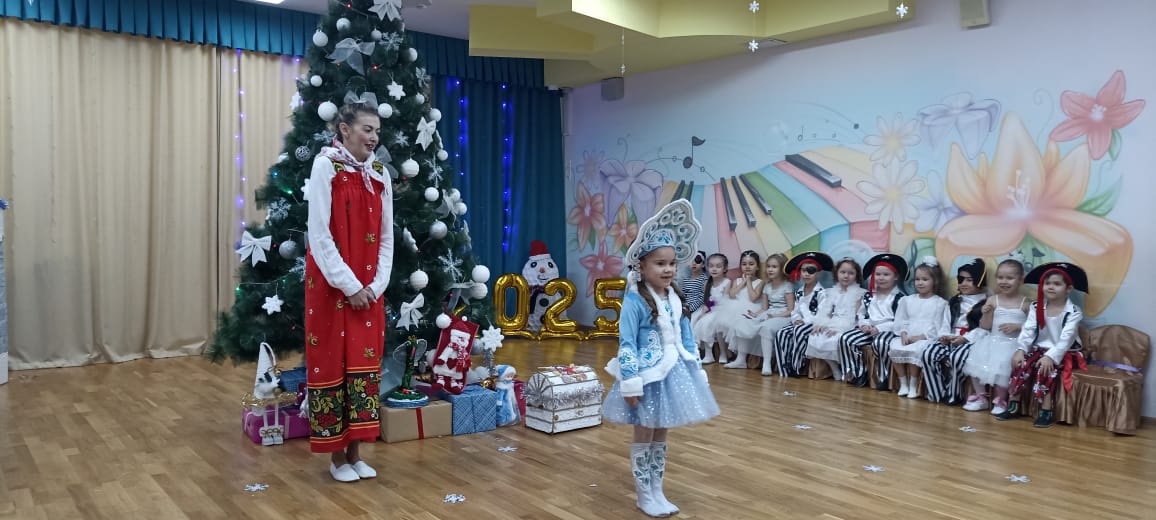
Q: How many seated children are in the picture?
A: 11